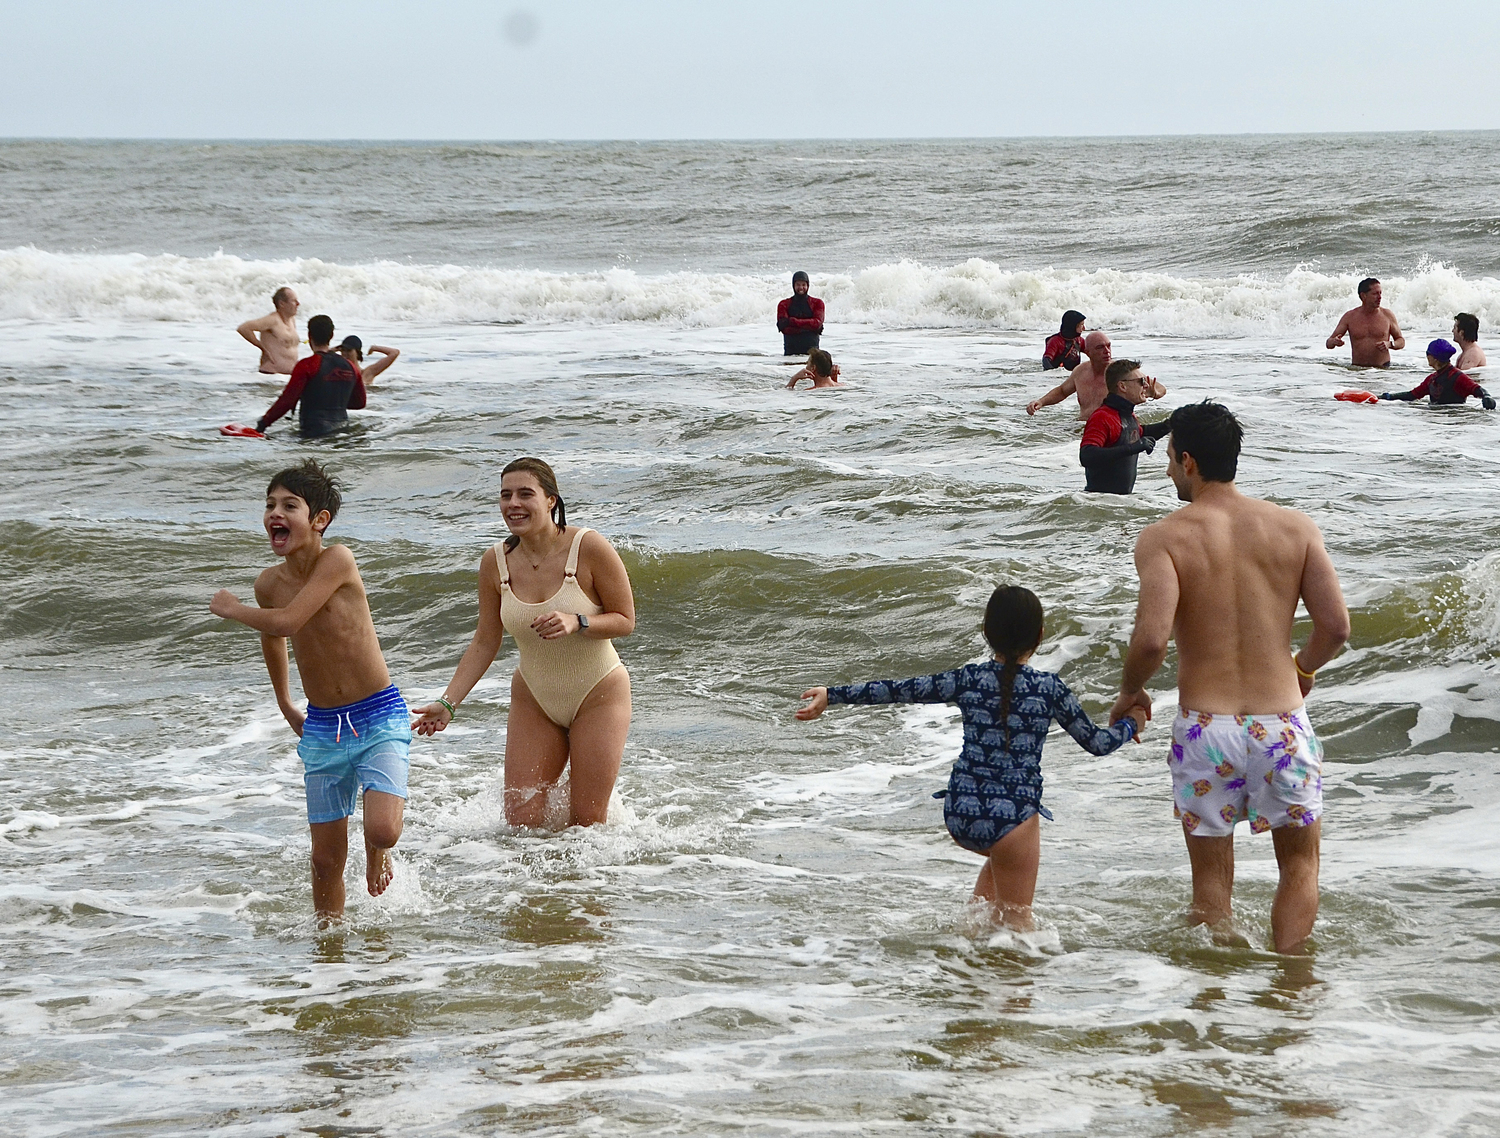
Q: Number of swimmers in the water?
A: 15